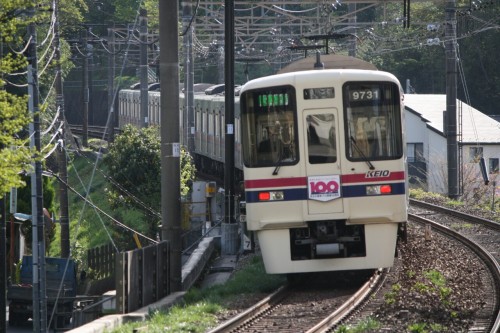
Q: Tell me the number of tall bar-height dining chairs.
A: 0